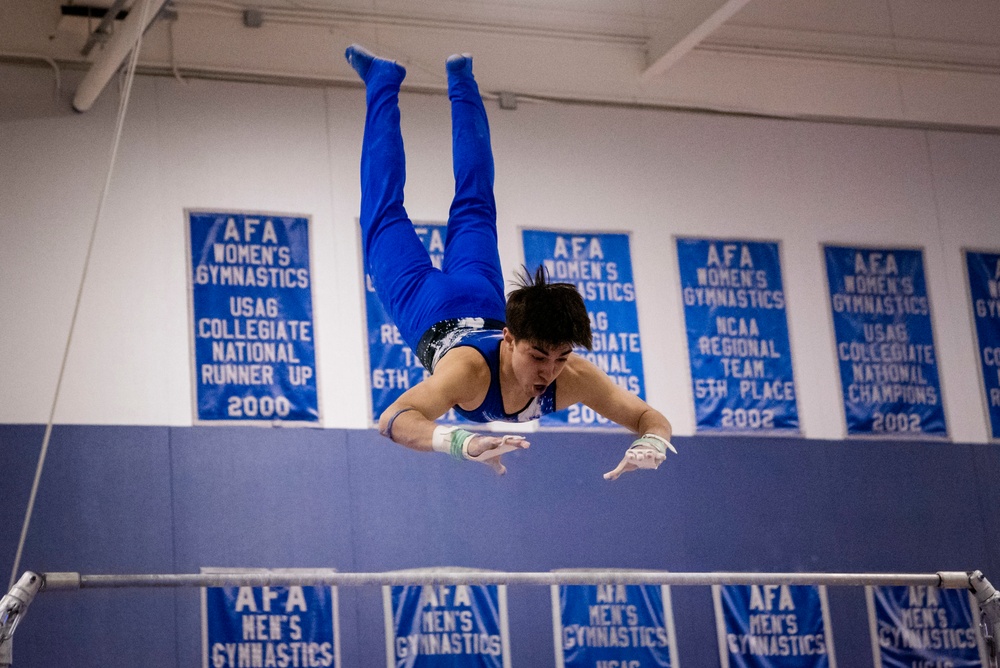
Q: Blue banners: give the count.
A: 11